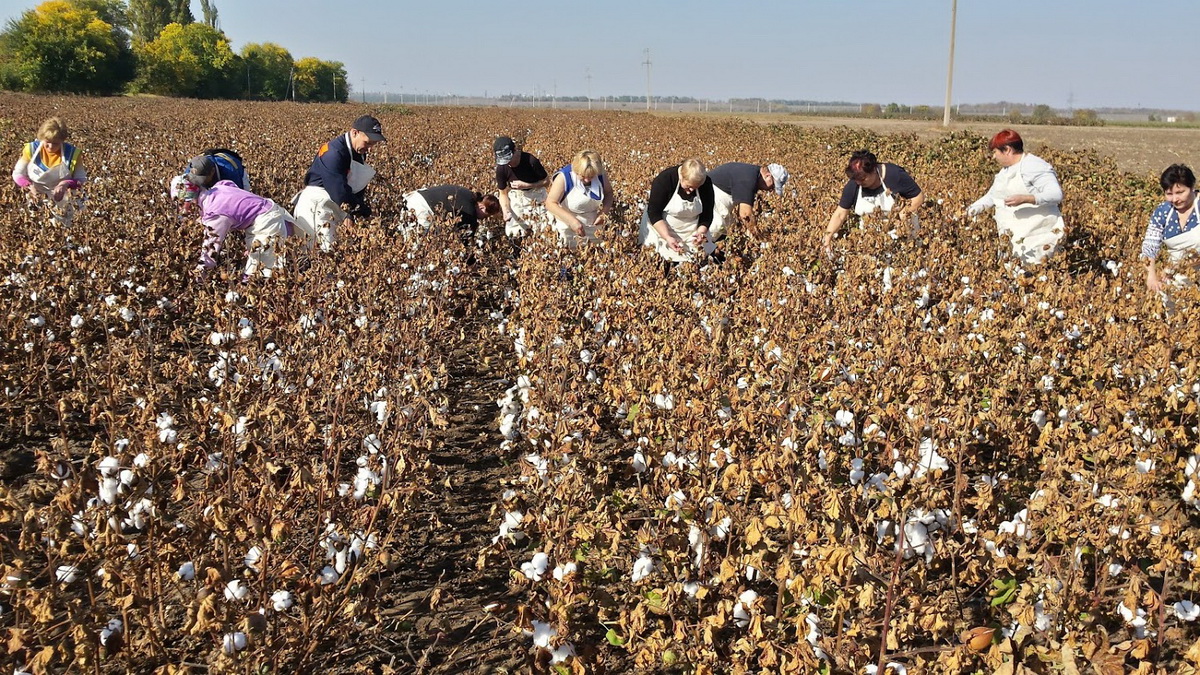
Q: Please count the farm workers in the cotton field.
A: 12